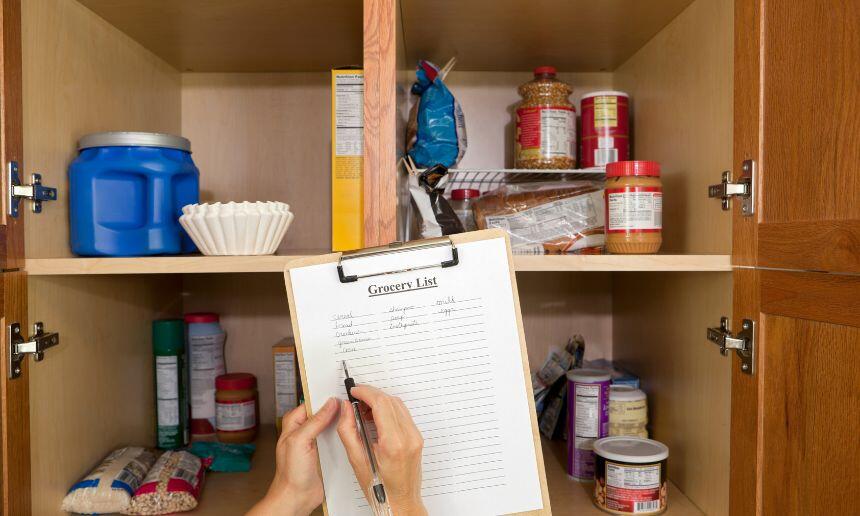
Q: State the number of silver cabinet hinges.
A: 4